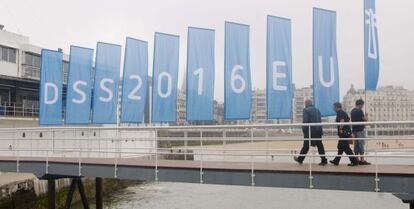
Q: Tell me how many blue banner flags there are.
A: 10